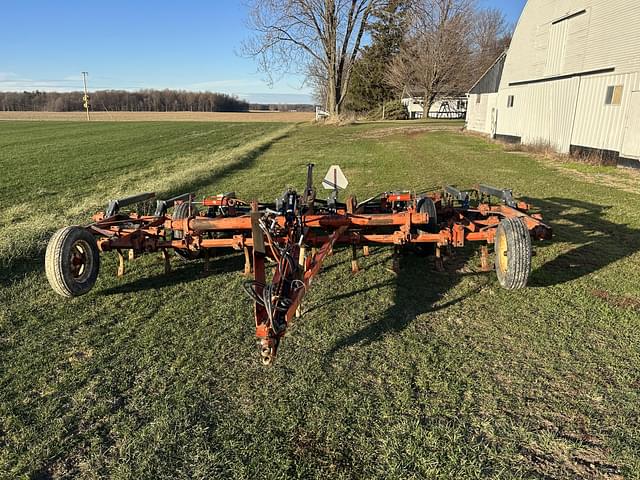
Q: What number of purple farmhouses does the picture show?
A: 0